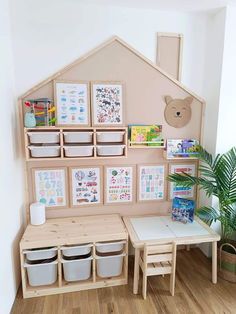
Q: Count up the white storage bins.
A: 12